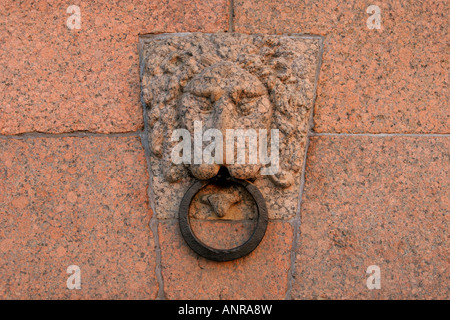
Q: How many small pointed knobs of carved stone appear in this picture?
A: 1